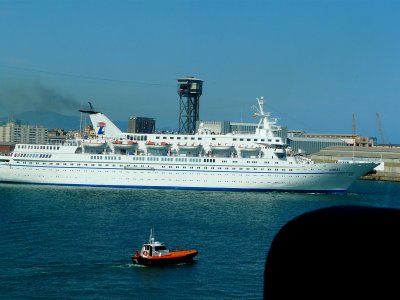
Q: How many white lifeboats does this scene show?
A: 6